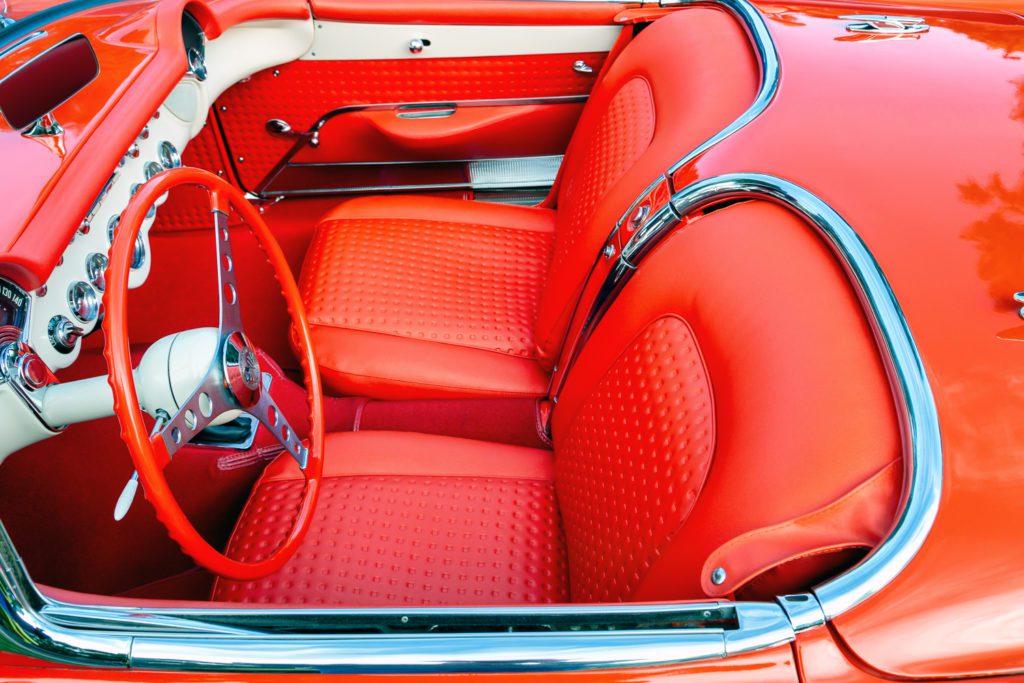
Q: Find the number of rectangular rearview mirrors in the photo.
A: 1